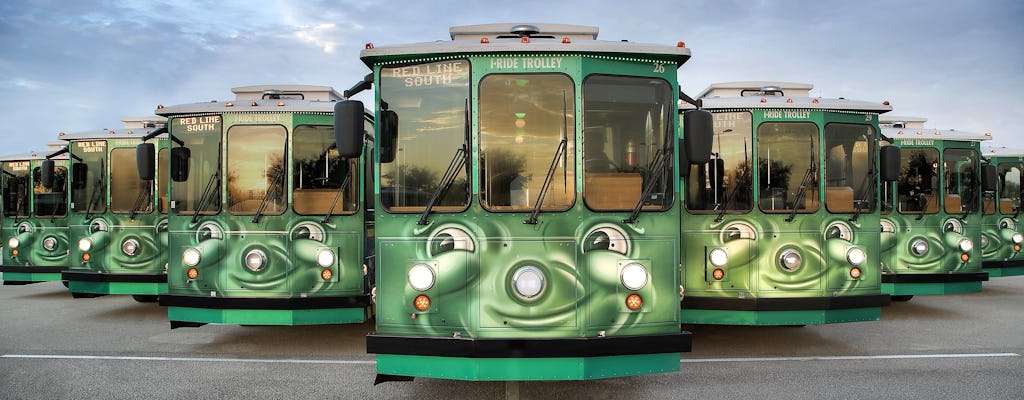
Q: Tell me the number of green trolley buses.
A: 7